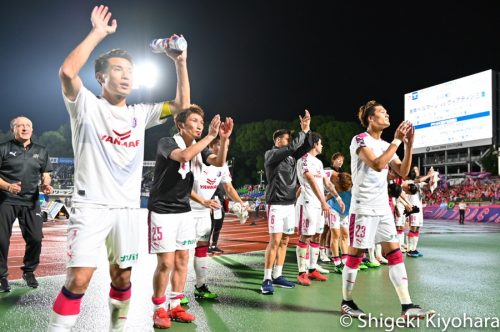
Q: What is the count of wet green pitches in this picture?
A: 1